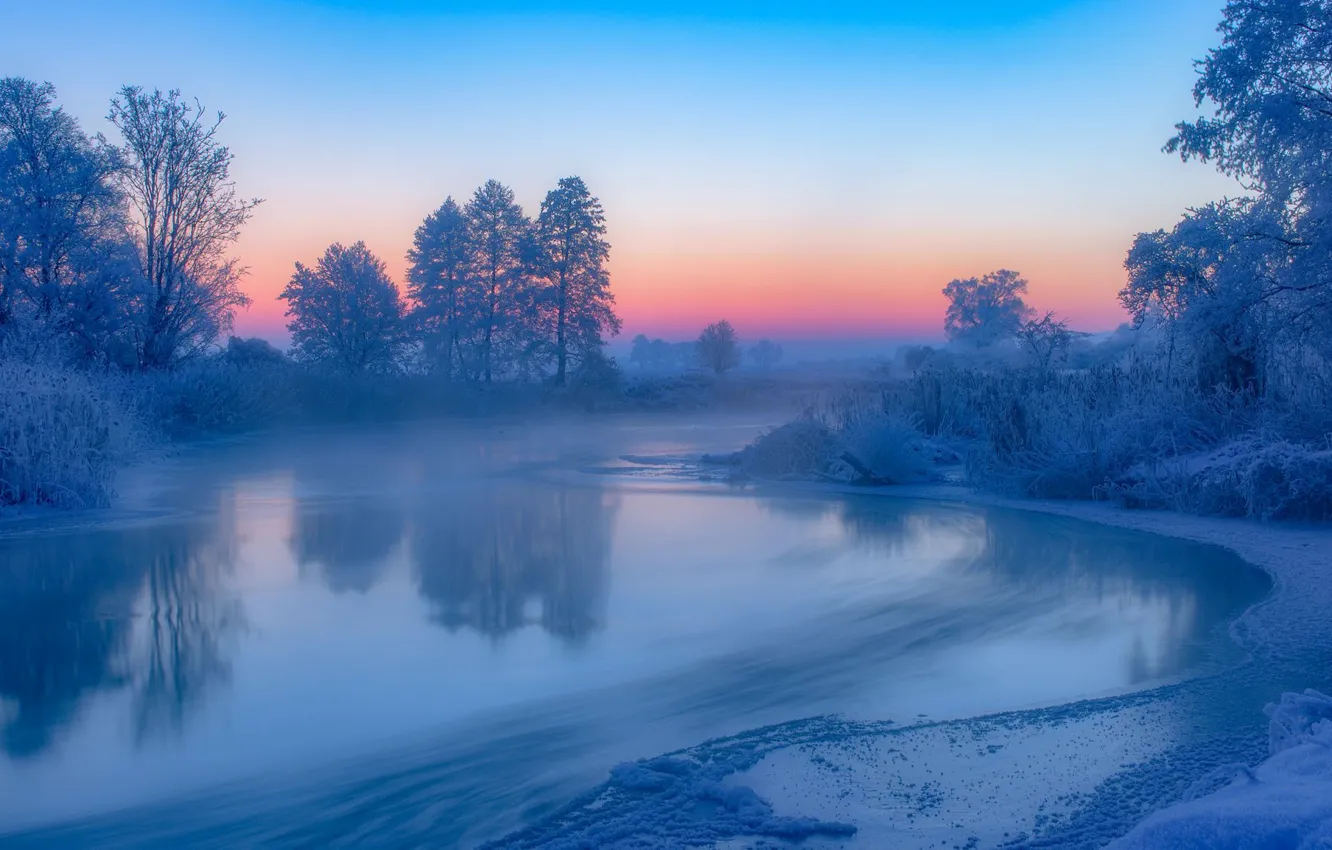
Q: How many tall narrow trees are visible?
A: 3